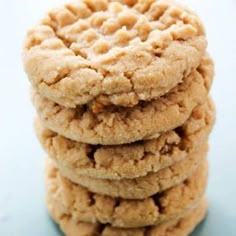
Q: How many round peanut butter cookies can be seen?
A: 6